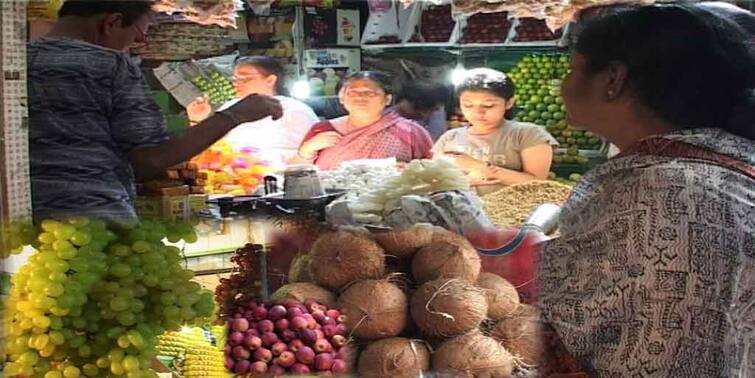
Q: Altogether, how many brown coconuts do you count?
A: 11